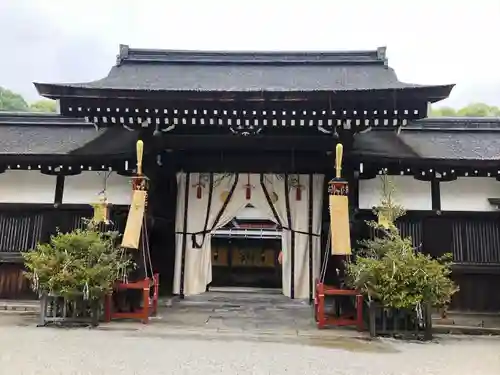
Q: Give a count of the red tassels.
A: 3